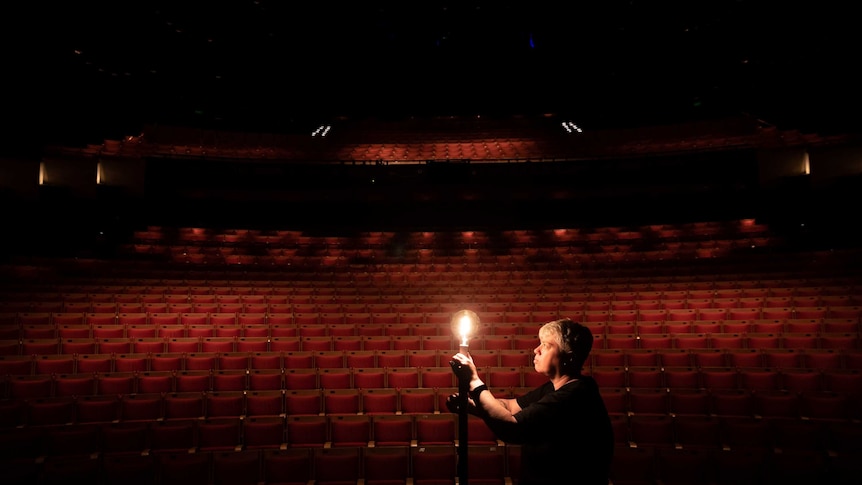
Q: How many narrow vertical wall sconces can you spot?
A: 3